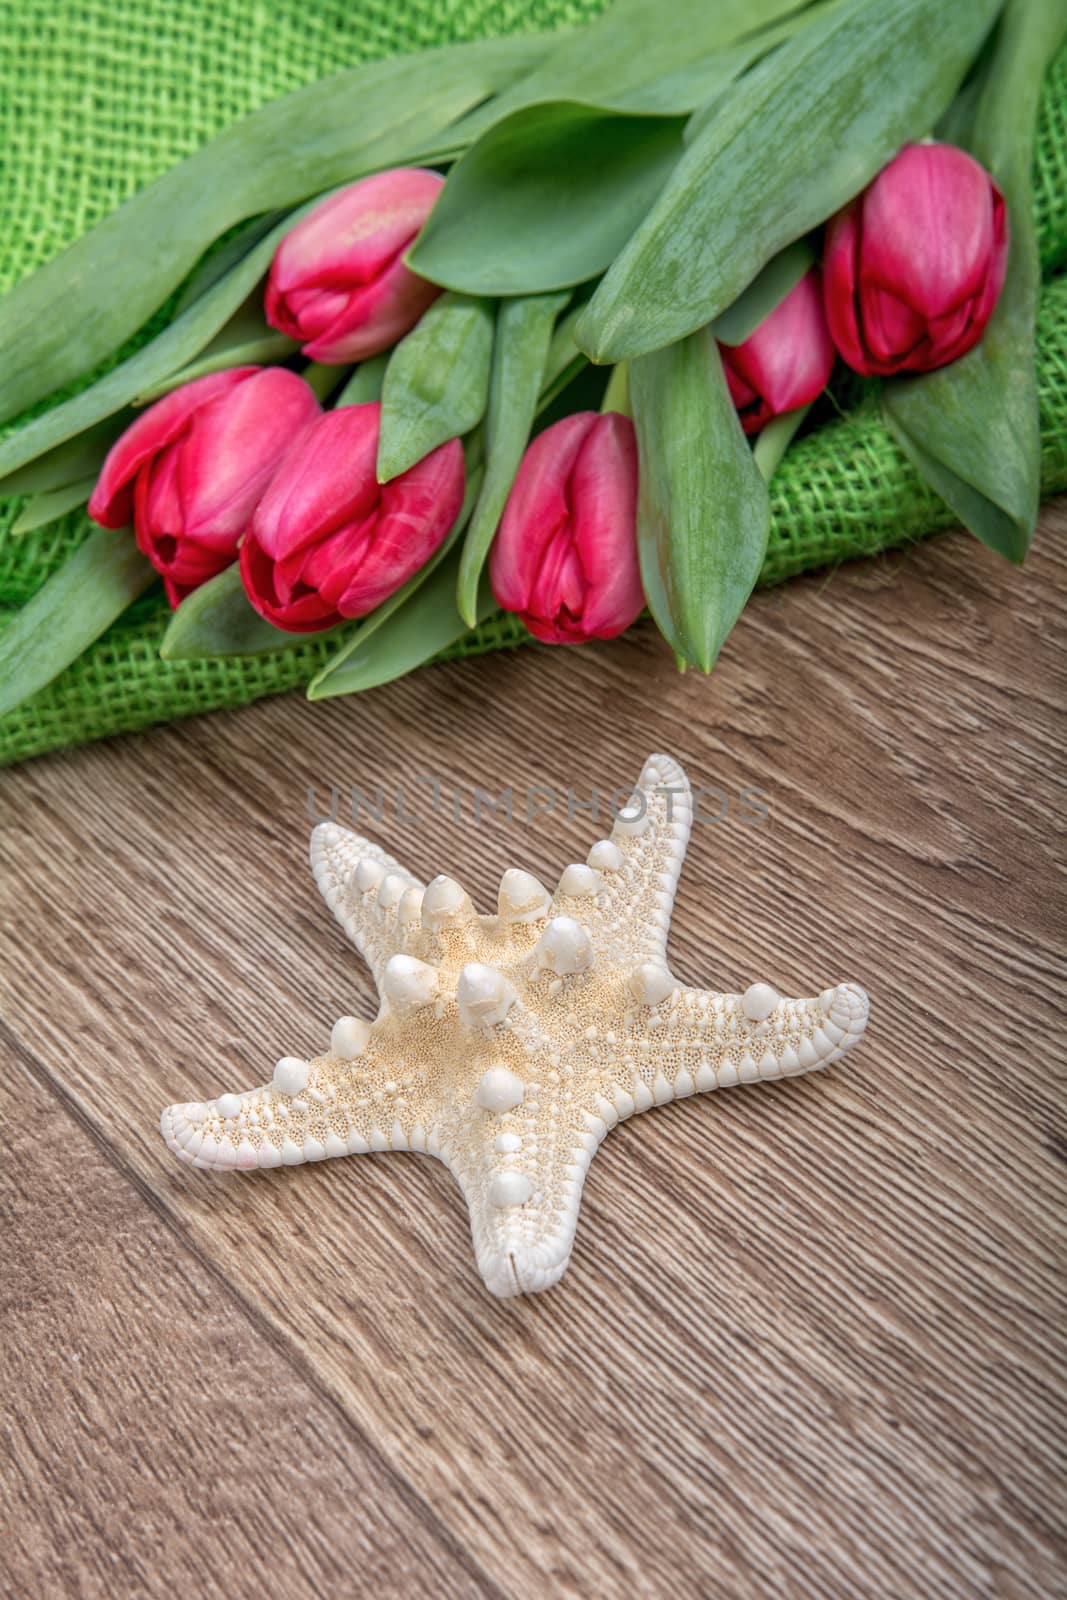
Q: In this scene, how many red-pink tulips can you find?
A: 6